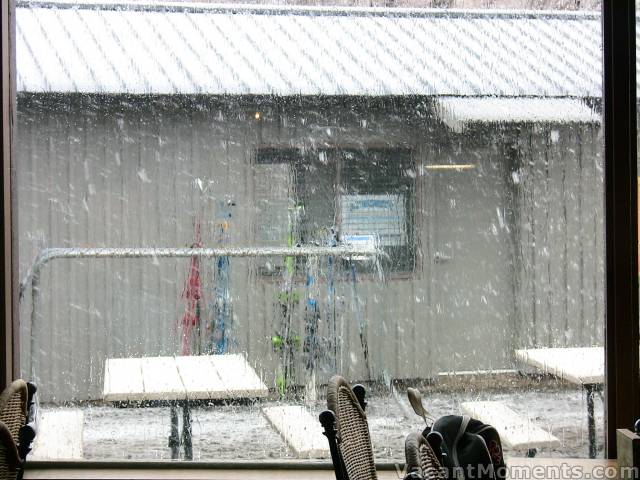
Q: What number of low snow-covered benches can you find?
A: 3